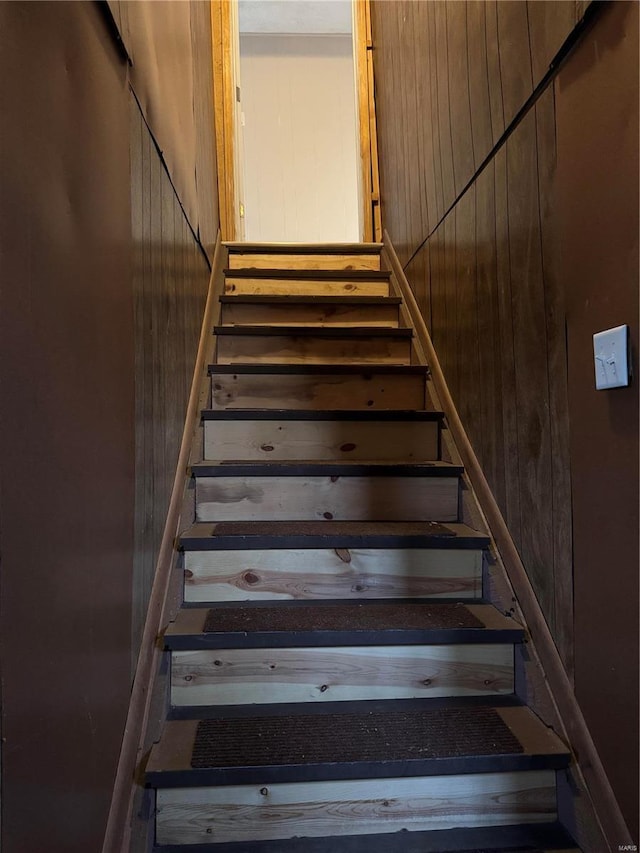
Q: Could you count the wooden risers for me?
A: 10